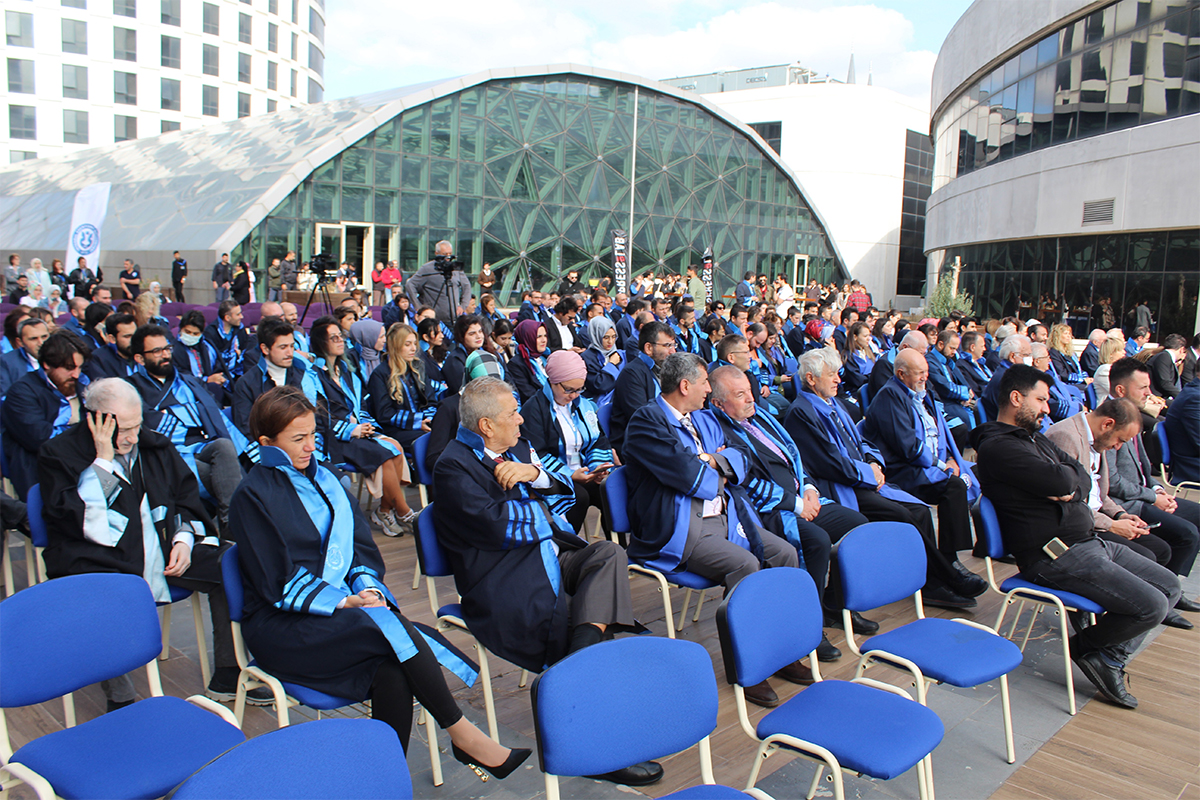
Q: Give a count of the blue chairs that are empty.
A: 5